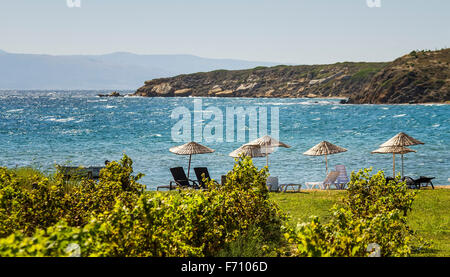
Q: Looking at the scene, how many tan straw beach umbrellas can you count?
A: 6